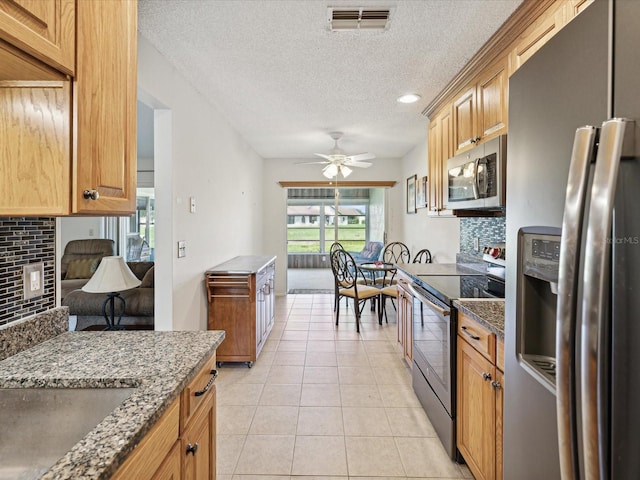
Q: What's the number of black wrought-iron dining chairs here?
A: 4